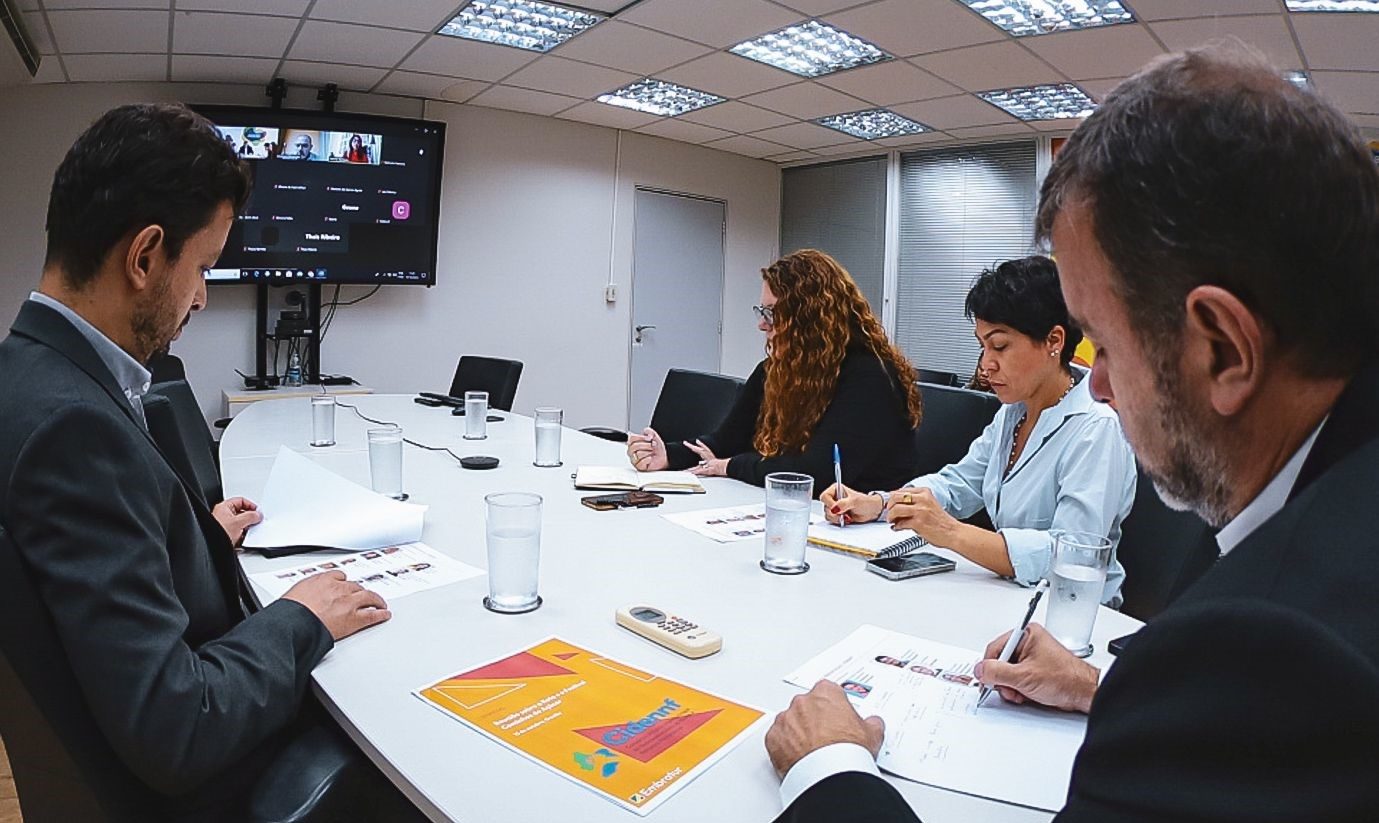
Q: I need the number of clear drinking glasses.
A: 7